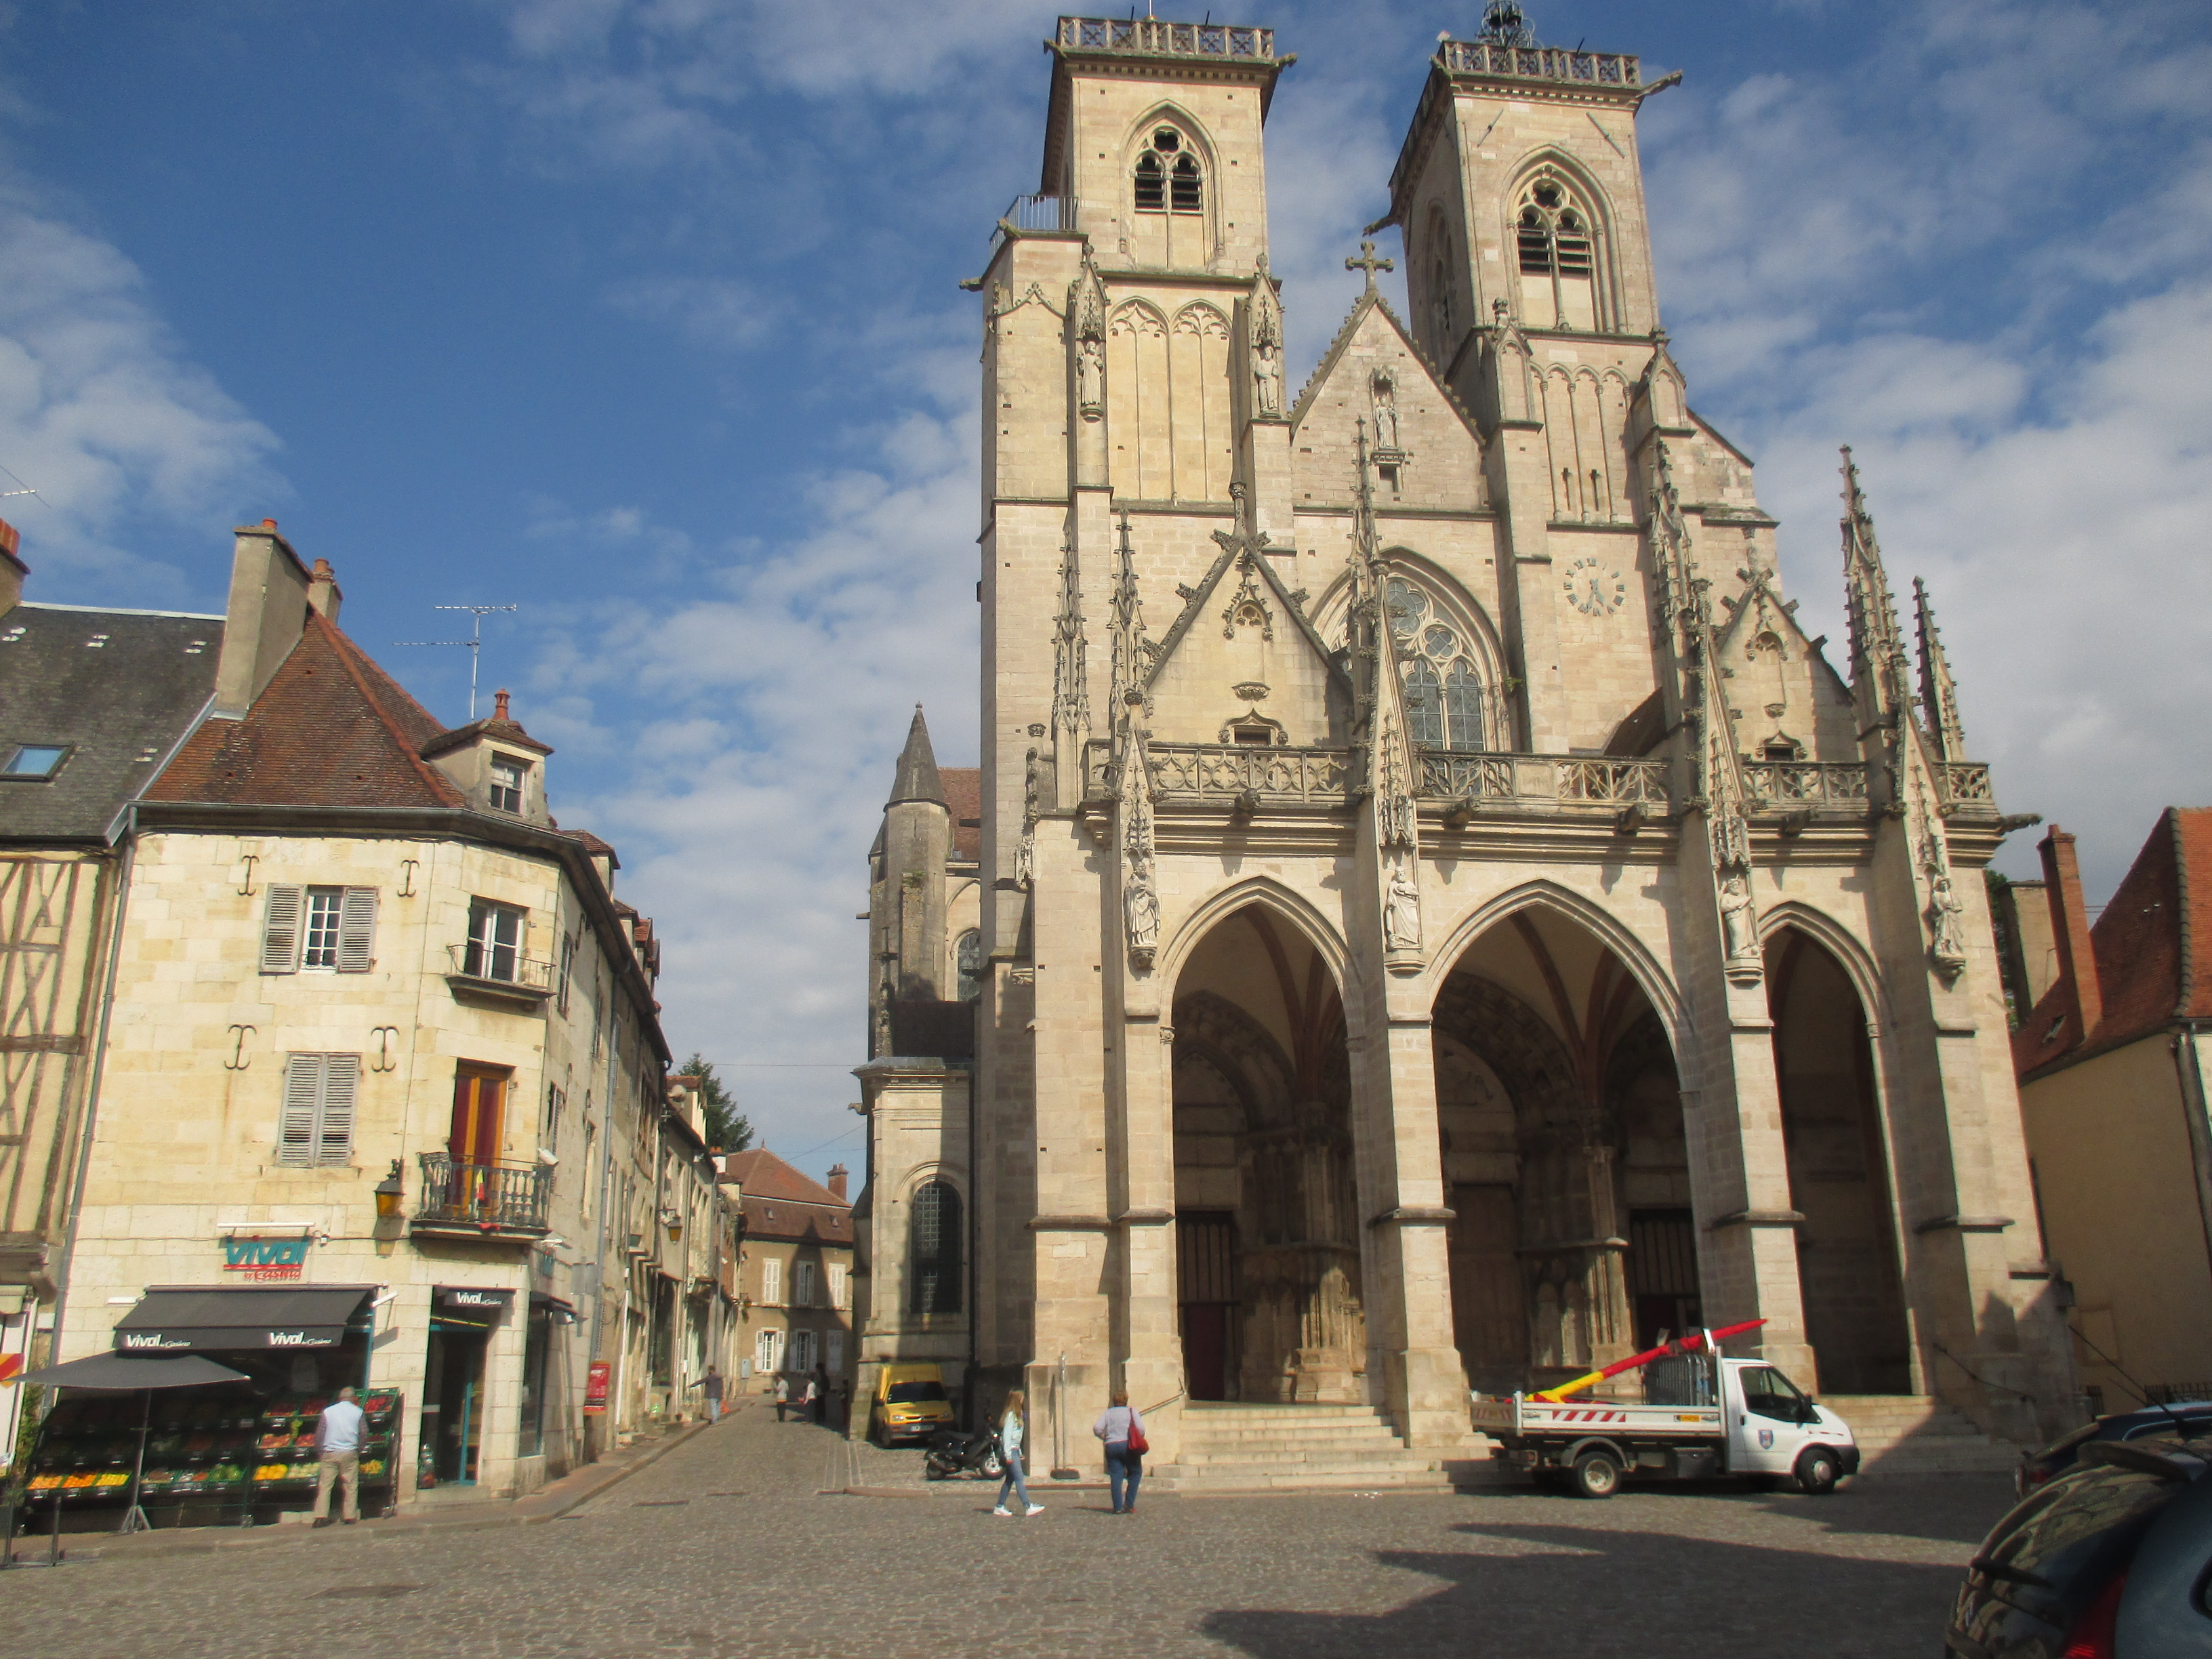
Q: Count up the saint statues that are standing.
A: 7